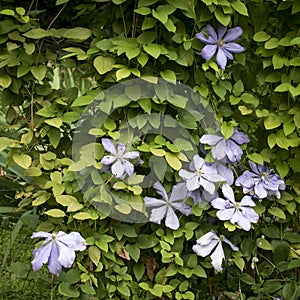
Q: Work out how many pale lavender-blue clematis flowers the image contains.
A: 9